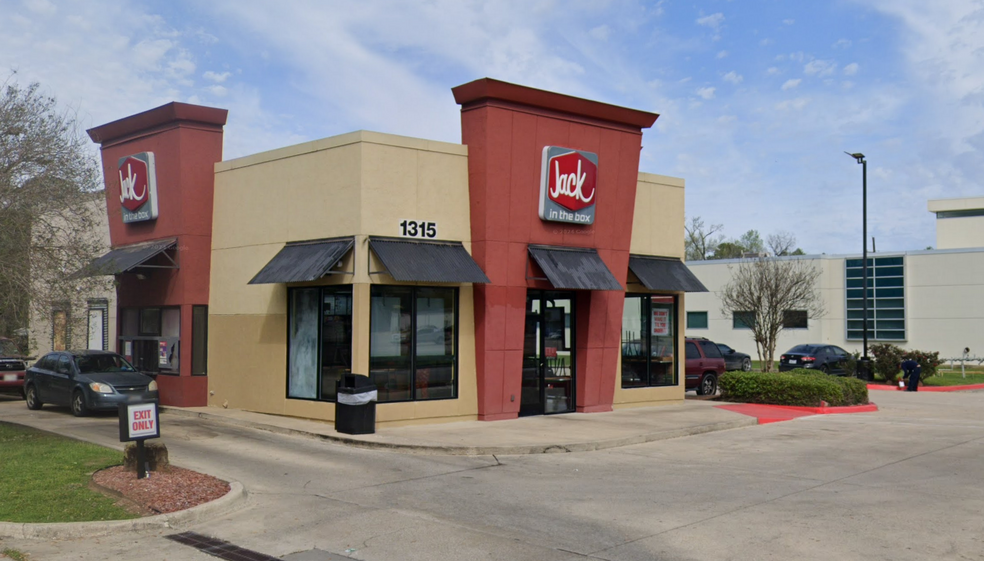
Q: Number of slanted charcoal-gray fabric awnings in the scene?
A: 5